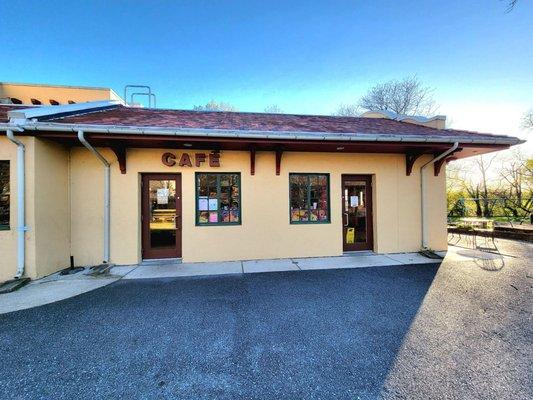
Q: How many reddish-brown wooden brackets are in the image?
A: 5